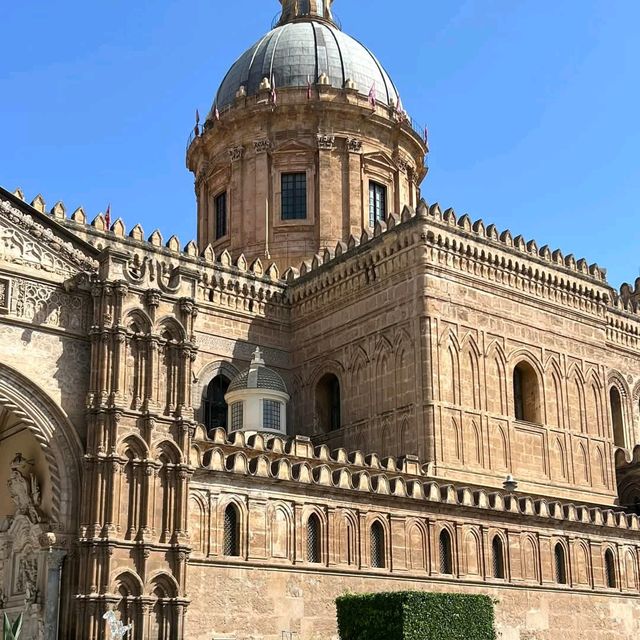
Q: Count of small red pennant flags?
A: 8